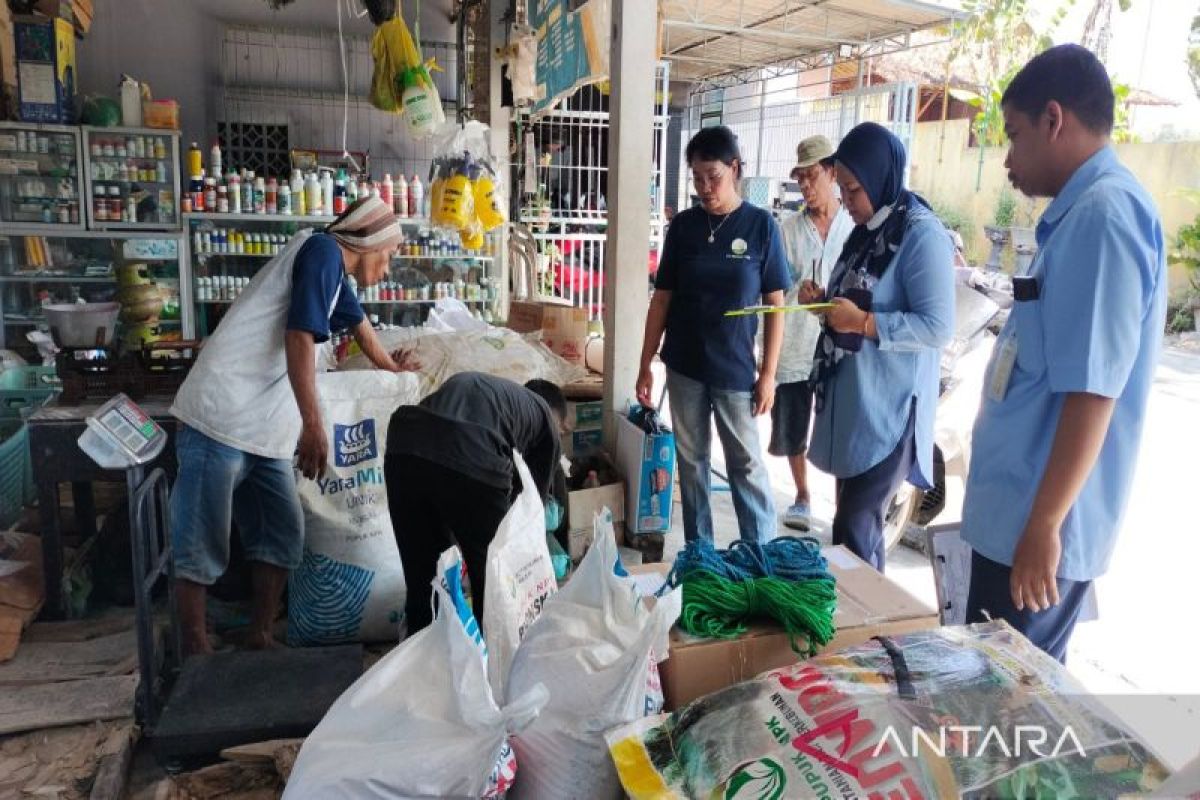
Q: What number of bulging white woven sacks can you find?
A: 4